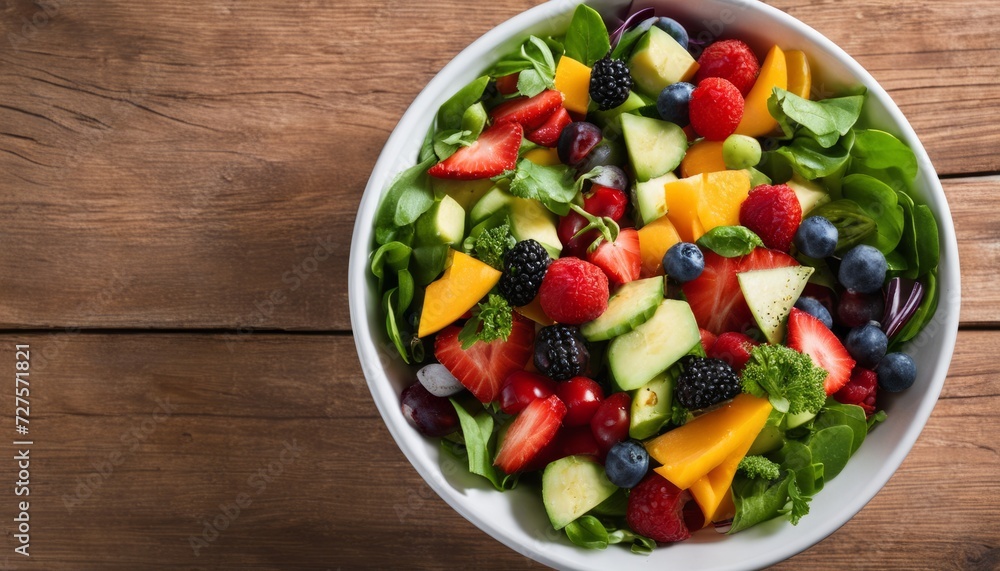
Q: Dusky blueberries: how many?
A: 9